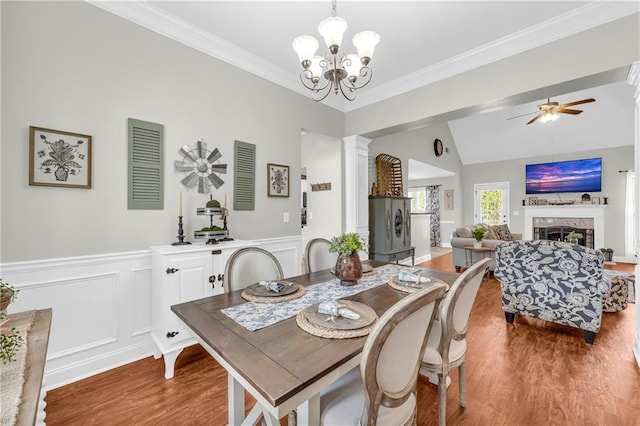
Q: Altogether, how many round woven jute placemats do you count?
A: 4